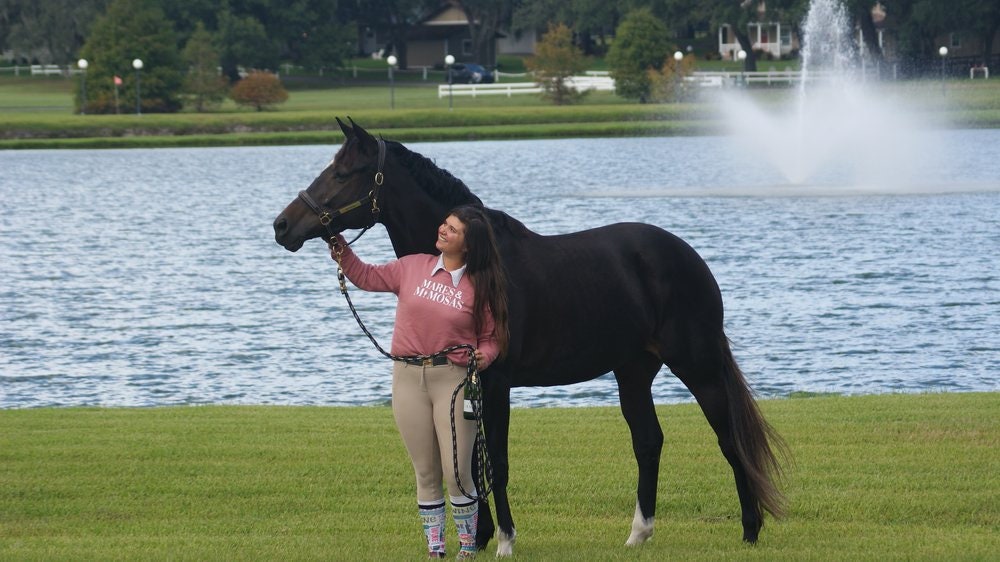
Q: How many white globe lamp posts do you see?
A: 7